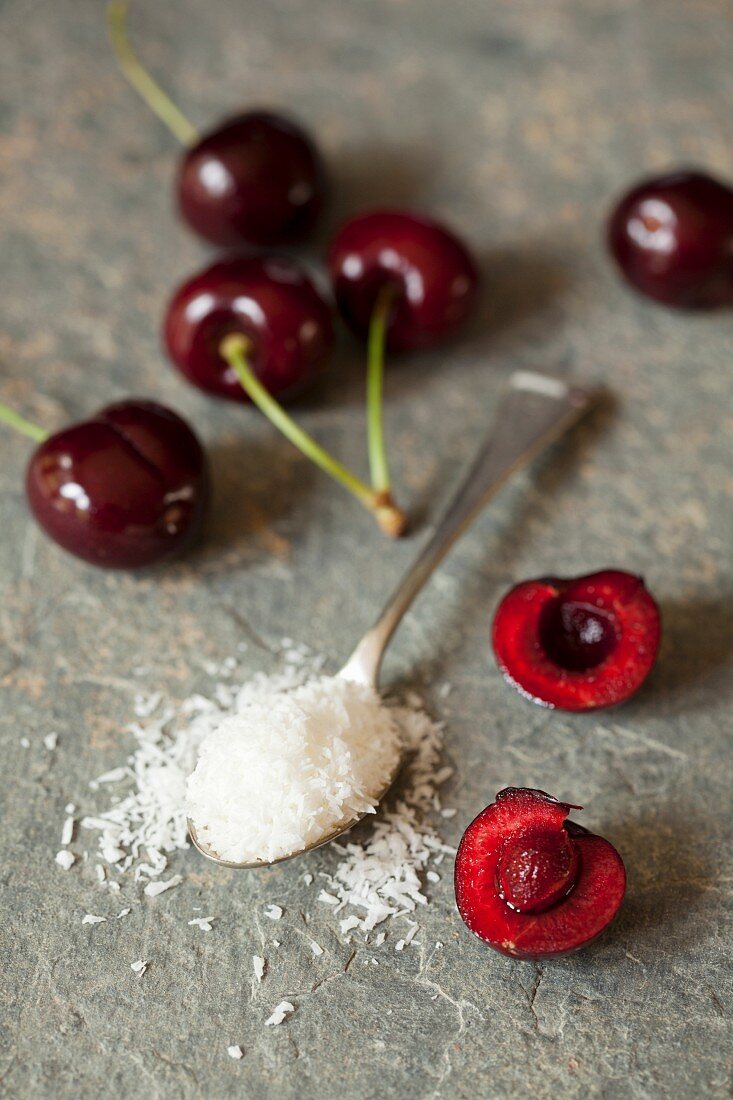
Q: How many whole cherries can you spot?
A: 5